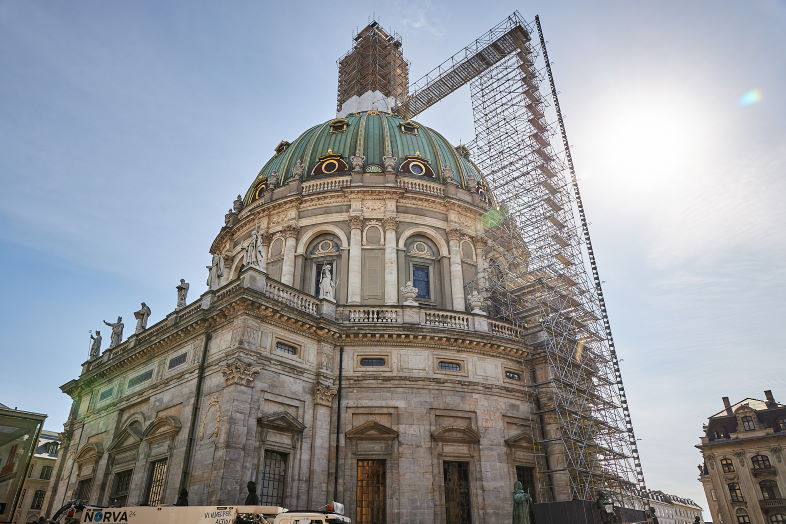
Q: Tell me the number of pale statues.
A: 7